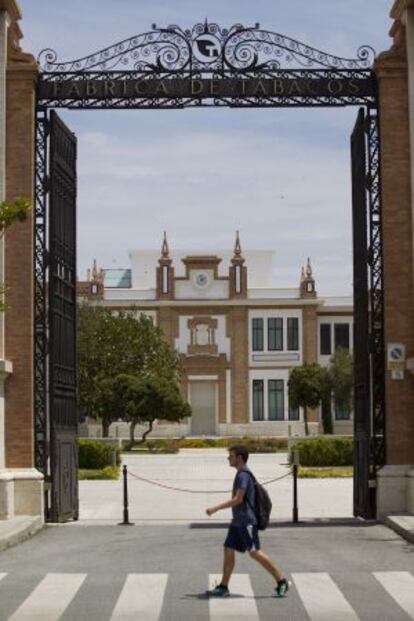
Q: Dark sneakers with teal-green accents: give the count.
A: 2